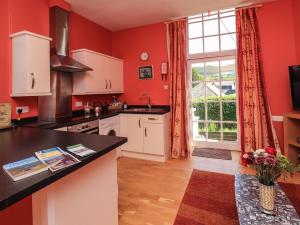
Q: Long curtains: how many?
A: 2